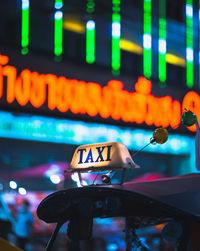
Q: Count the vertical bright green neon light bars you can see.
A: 7